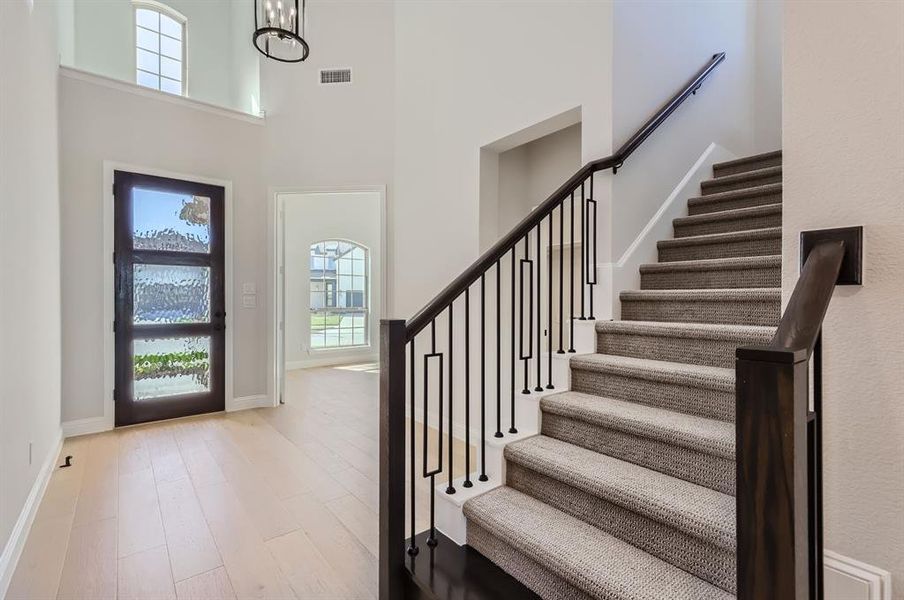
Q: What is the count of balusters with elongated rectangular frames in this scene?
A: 3